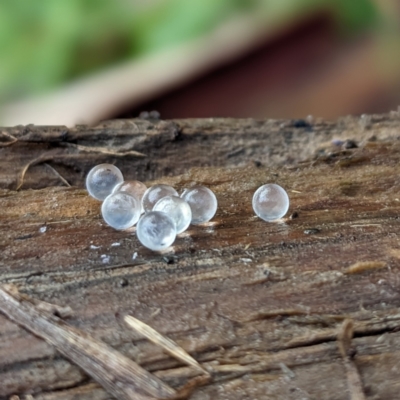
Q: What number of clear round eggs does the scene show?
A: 8